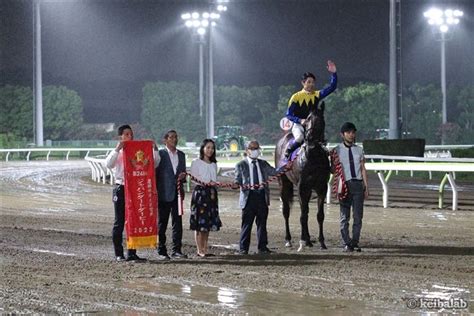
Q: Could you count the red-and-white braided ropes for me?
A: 2